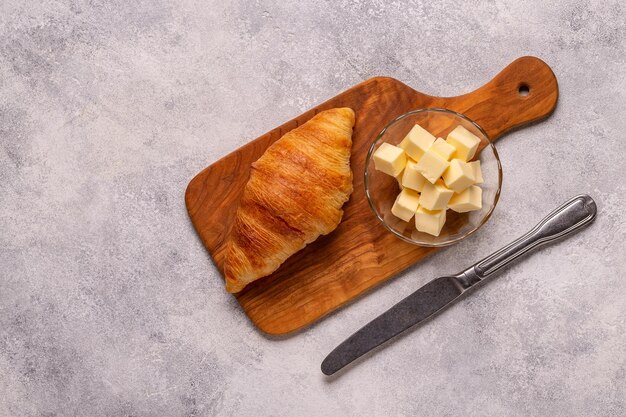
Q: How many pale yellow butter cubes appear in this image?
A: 12